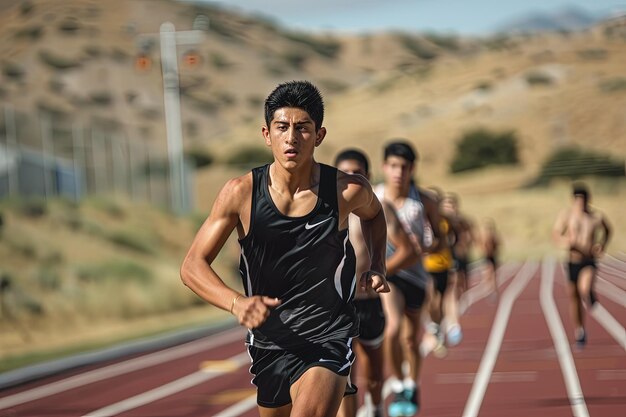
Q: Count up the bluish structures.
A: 1